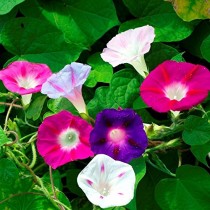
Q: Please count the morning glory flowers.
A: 7